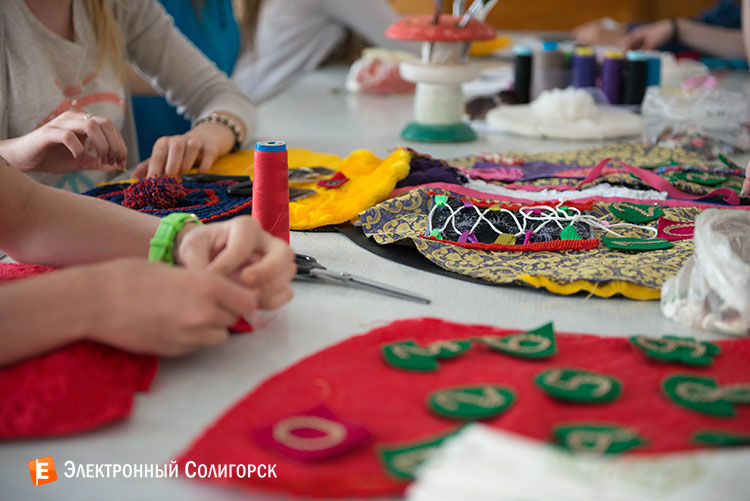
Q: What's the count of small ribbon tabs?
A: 10